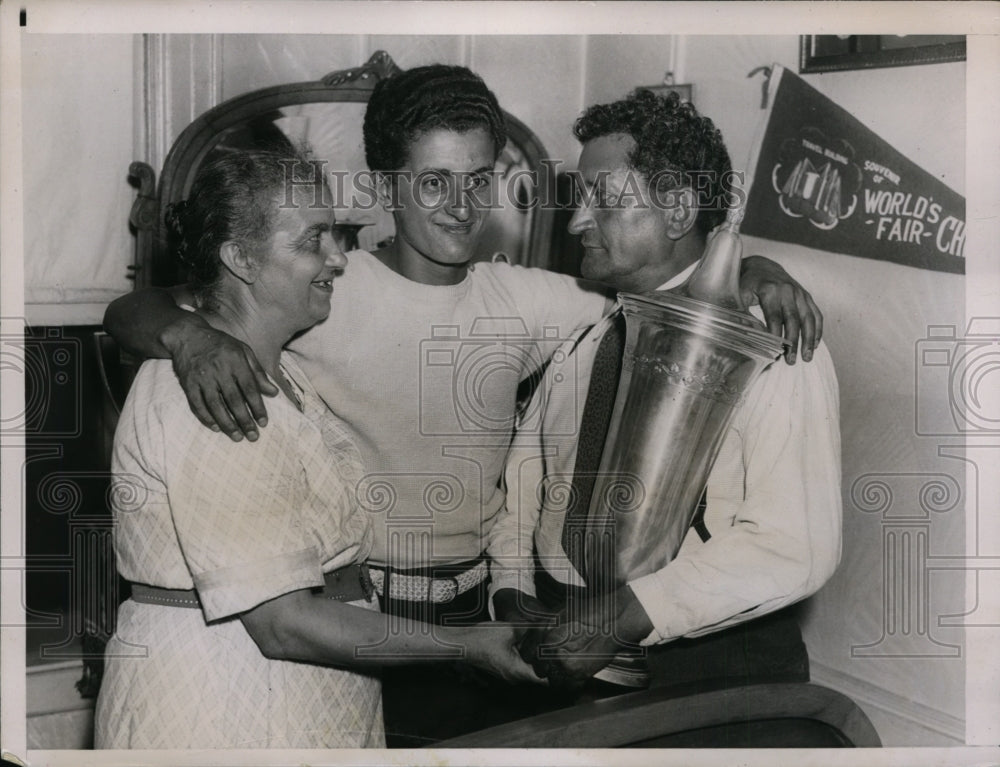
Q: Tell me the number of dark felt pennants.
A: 1